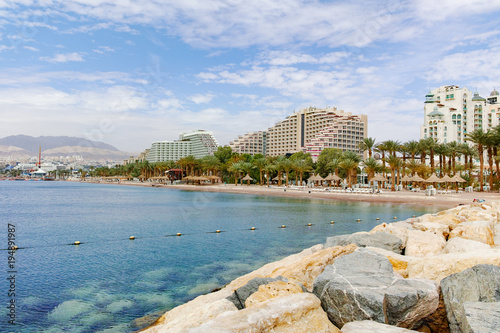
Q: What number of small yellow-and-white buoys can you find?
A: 13